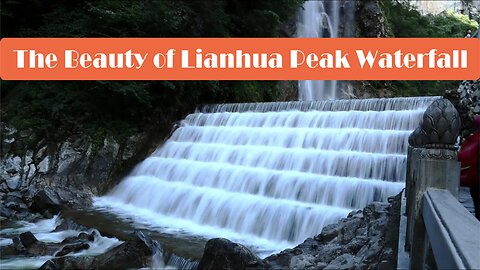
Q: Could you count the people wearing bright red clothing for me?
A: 1